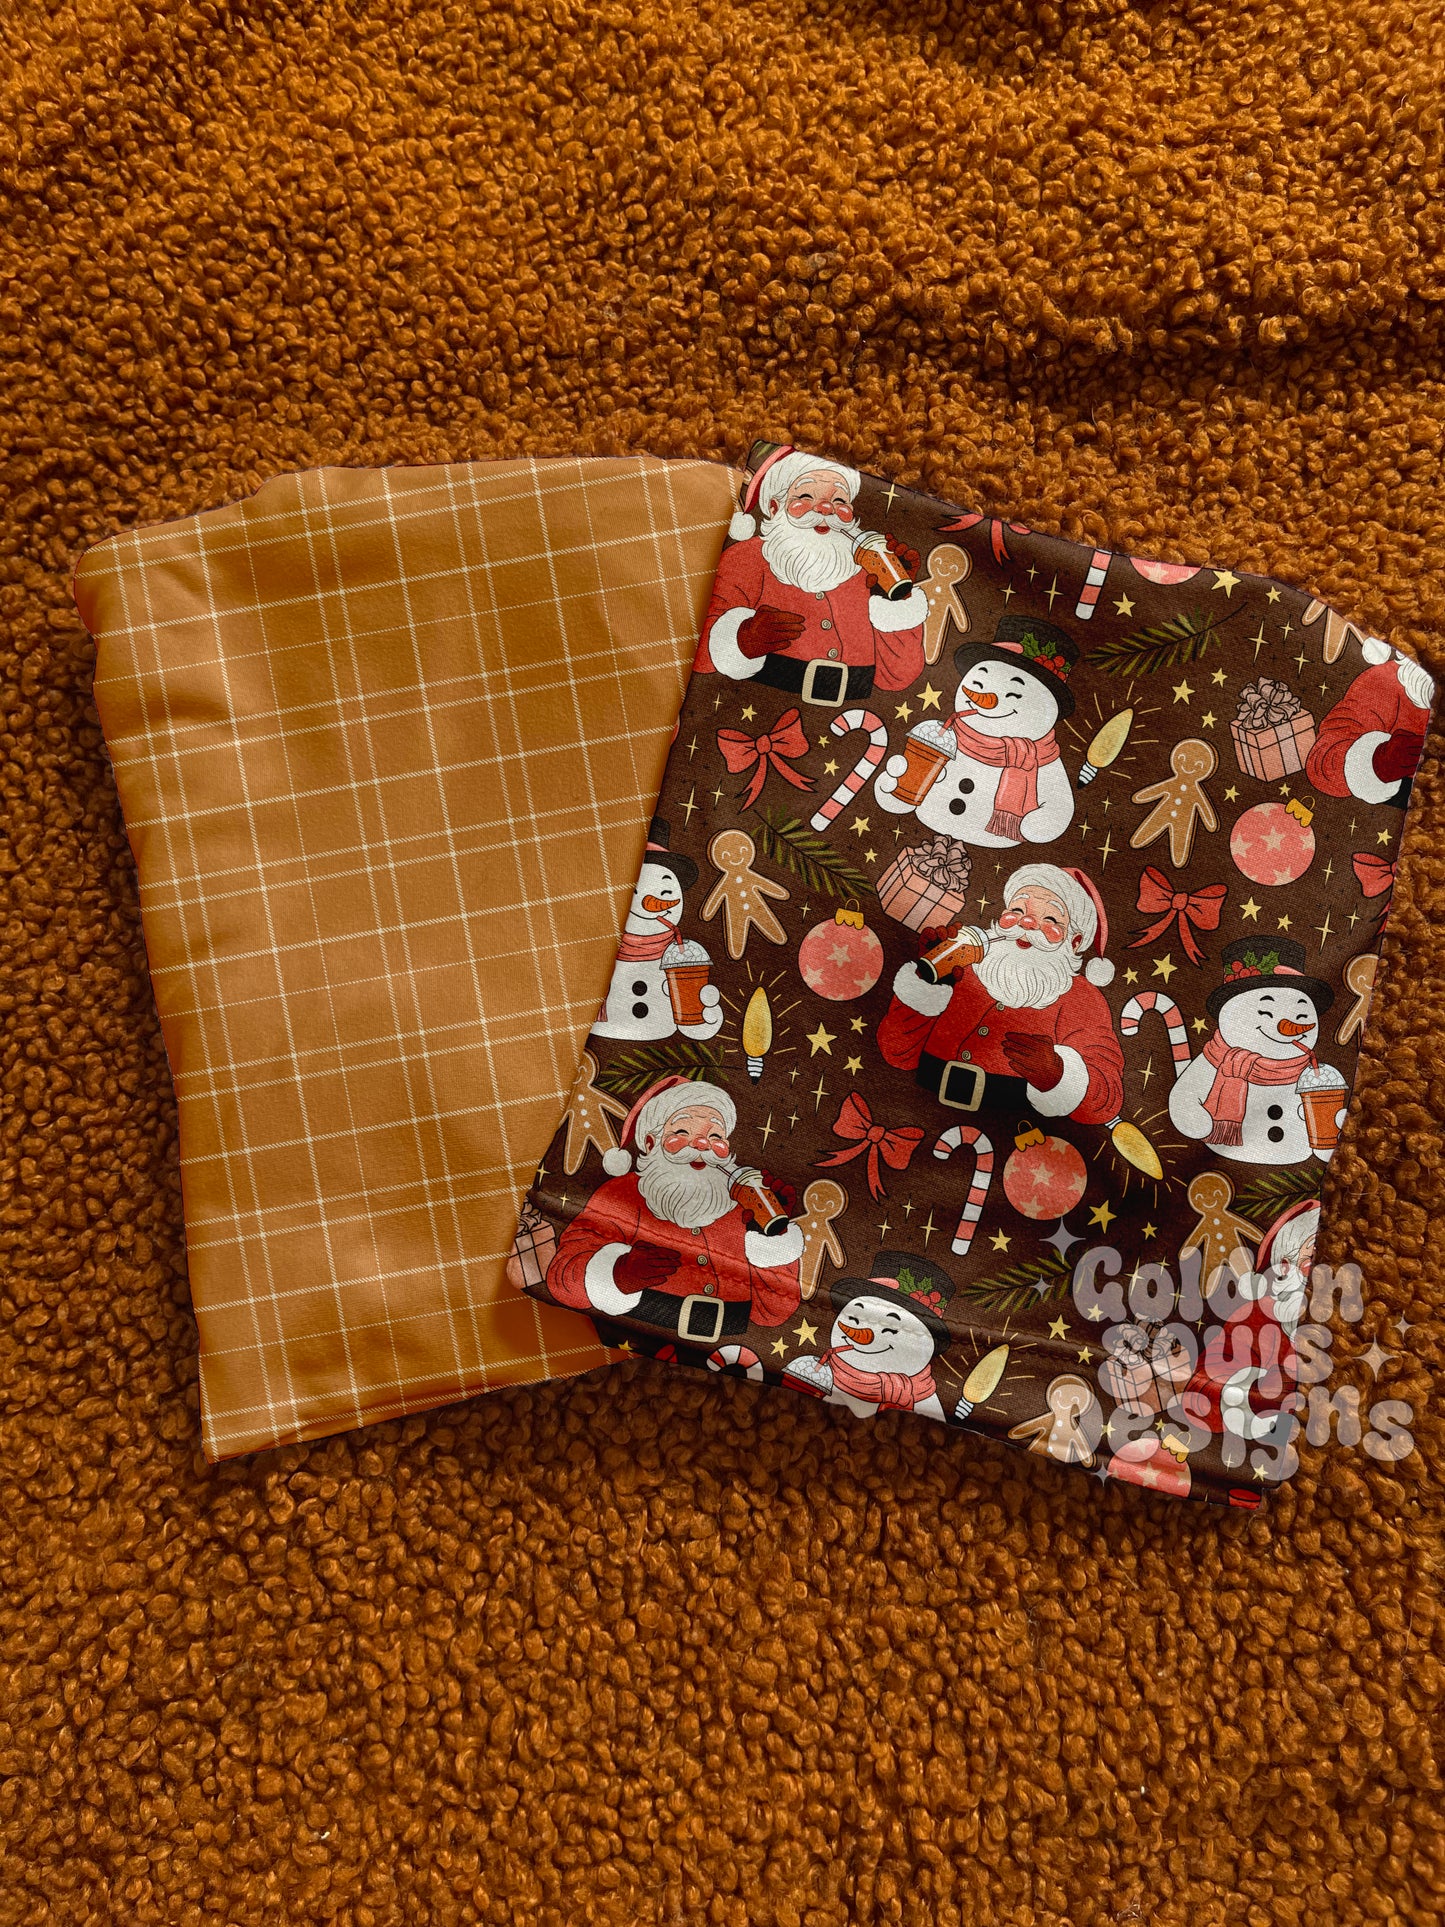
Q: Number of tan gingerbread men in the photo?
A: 9